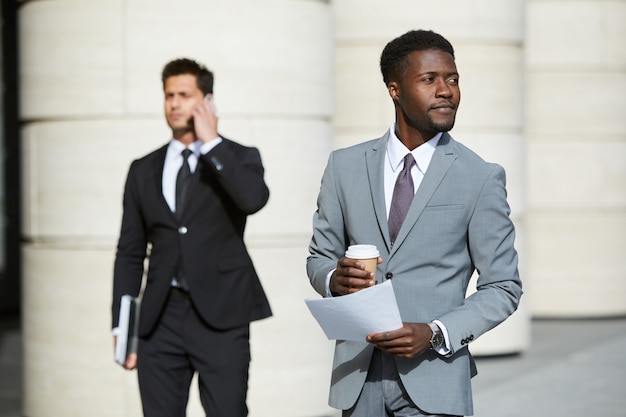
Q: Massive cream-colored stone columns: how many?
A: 3